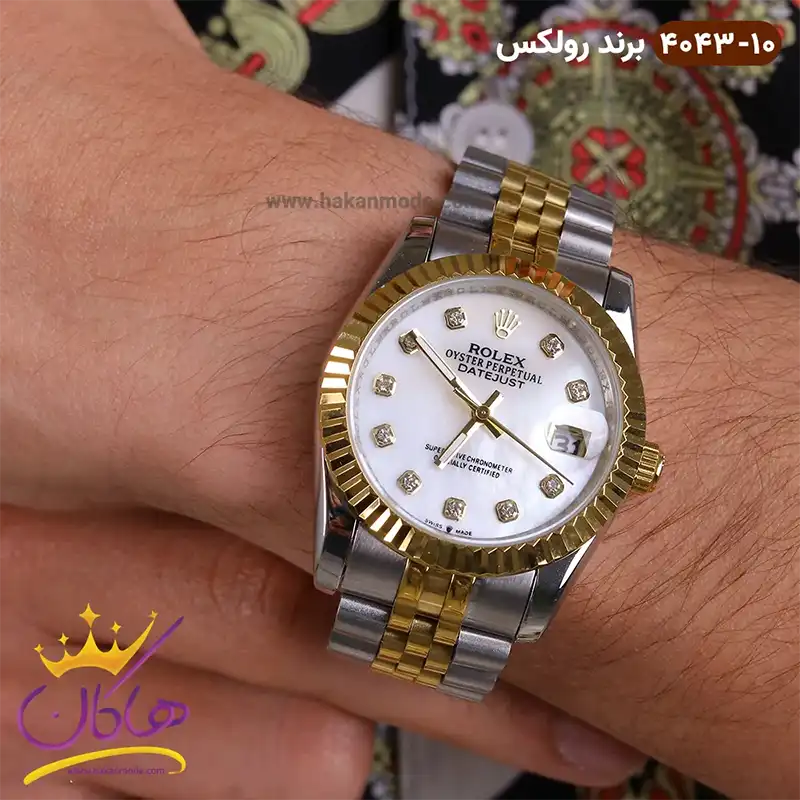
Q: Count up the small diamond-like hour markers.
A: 10